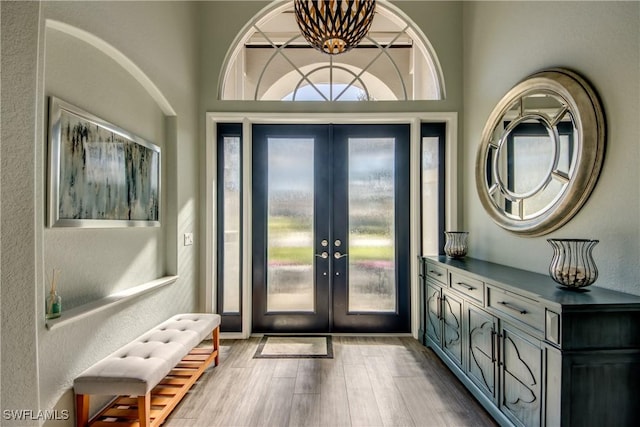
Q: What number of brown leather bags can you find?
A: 0